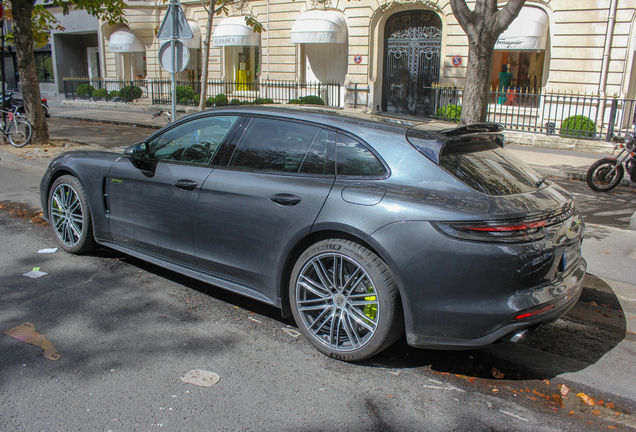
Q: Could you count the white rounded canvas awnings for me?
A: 5